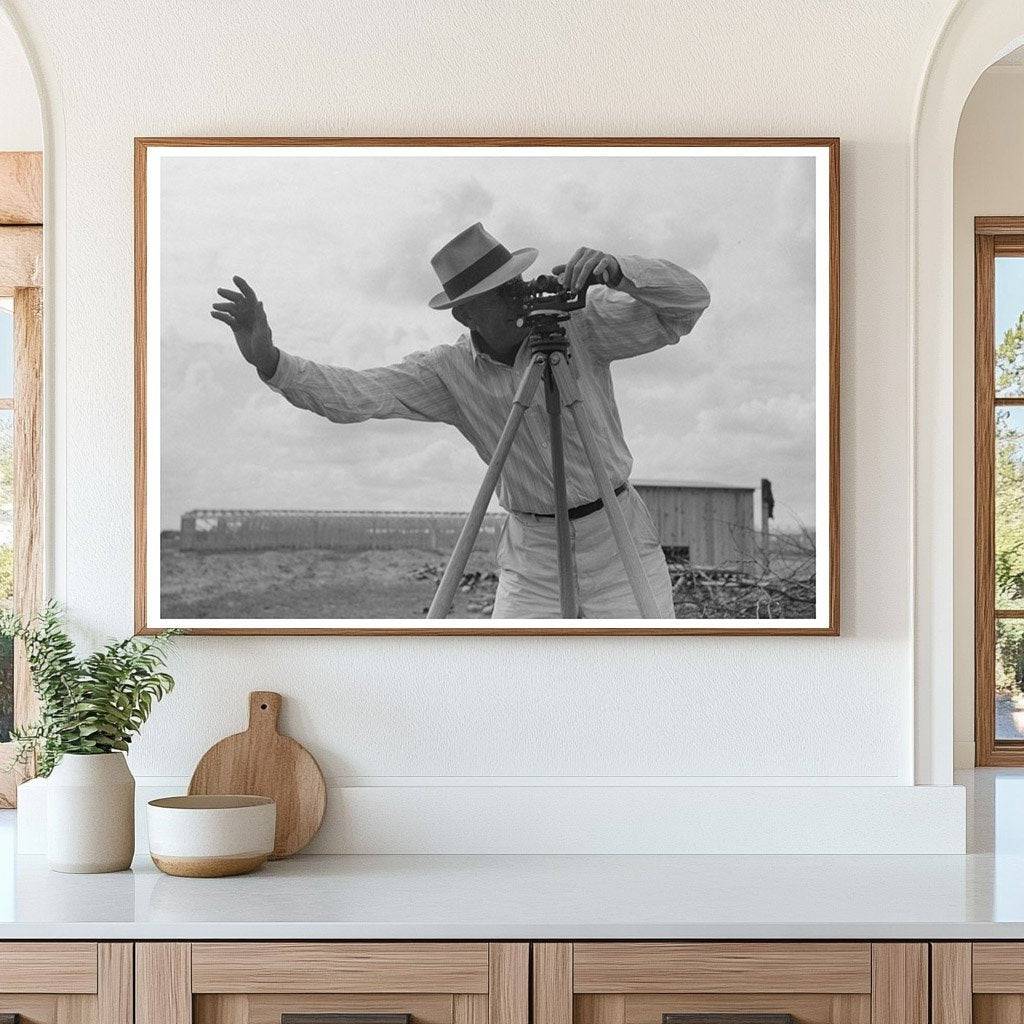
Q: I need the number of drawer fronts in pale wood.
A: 4